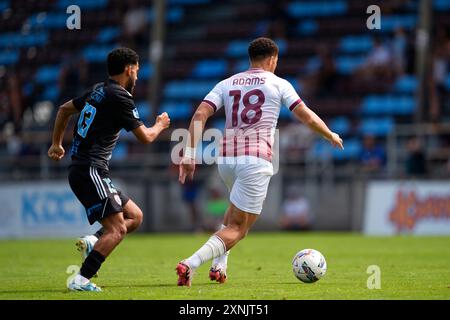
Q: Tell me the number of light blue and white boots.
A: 2